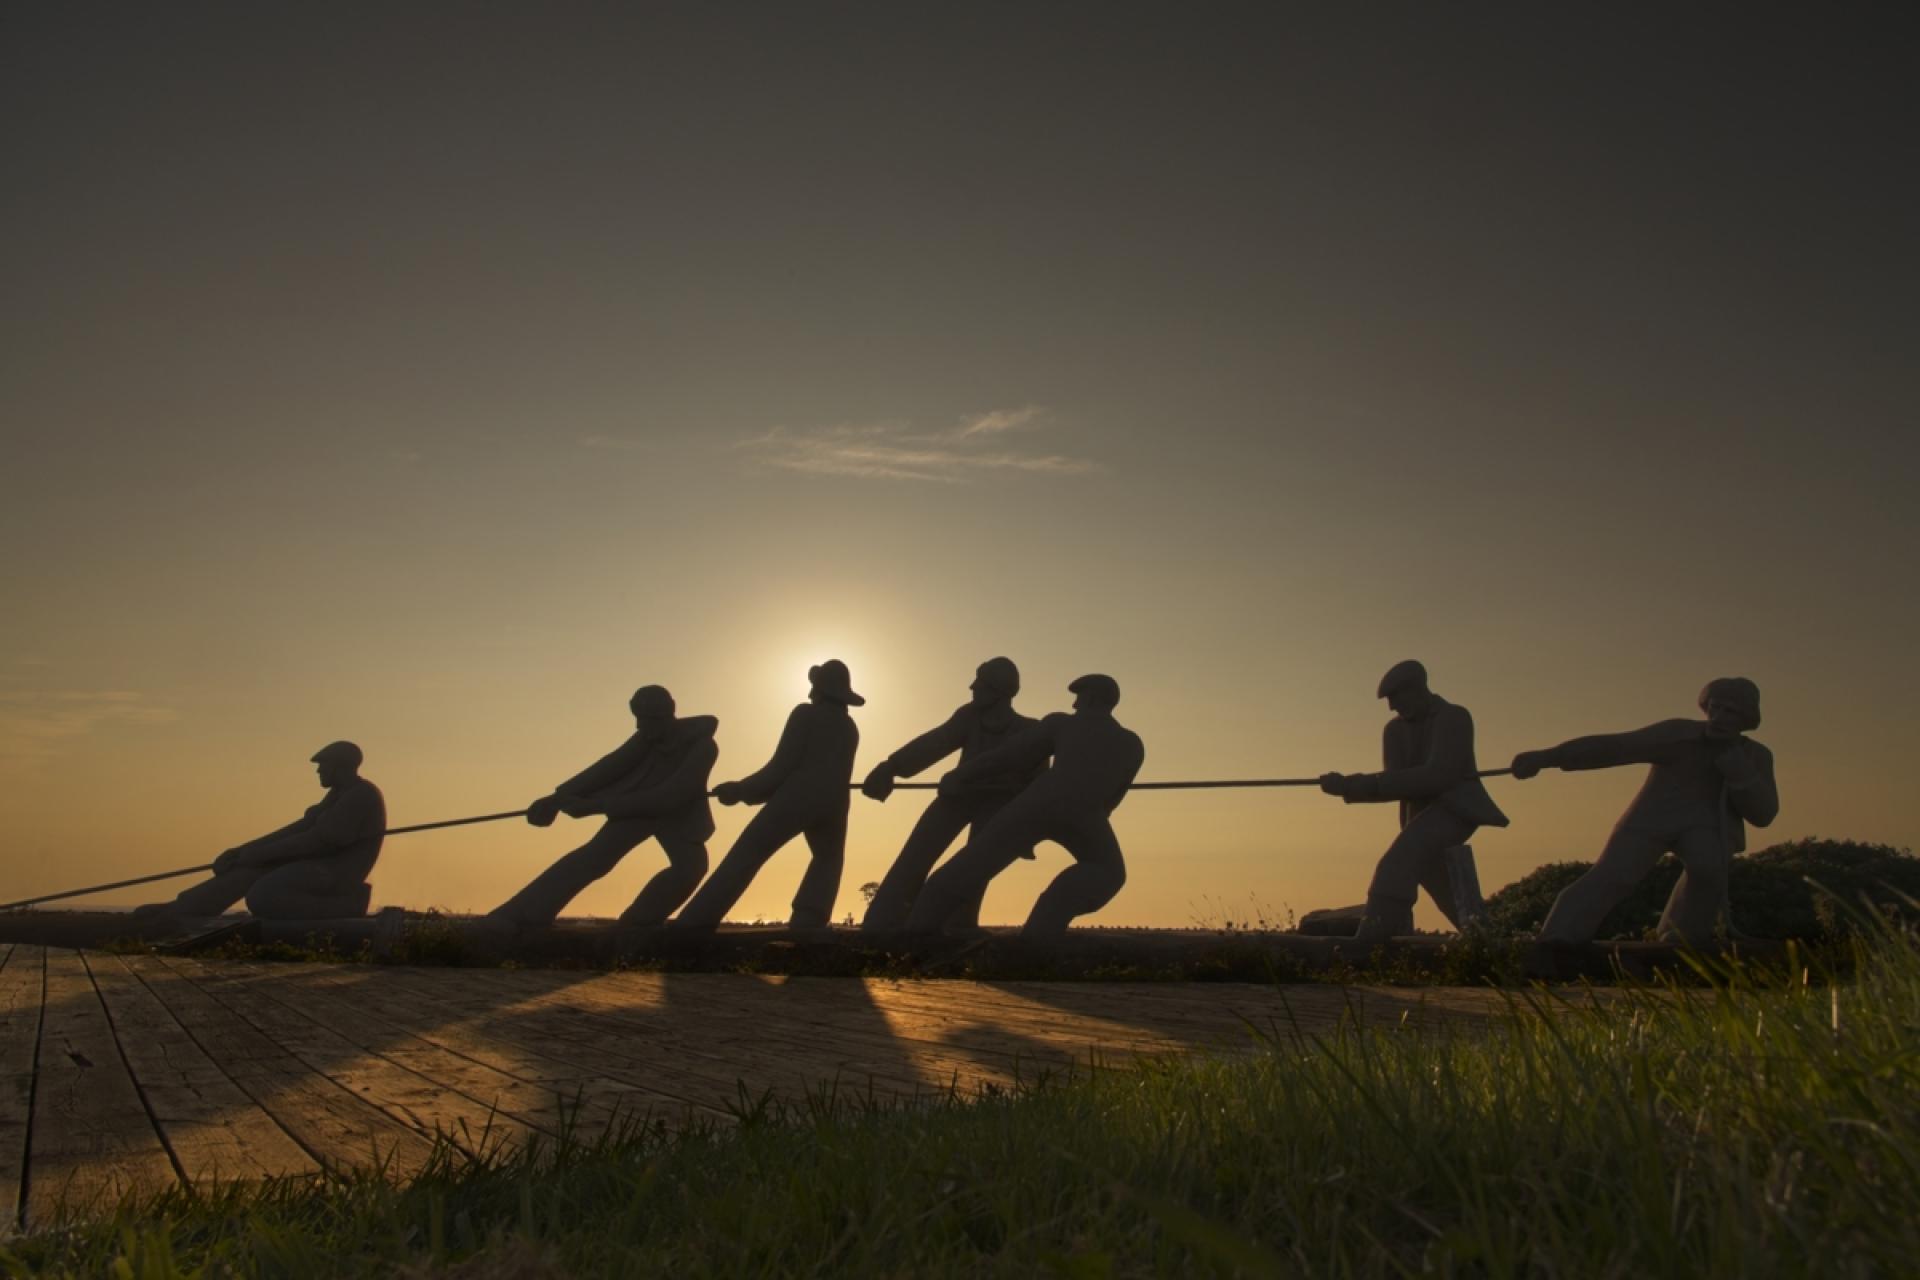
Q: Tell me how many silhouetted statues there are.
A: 7